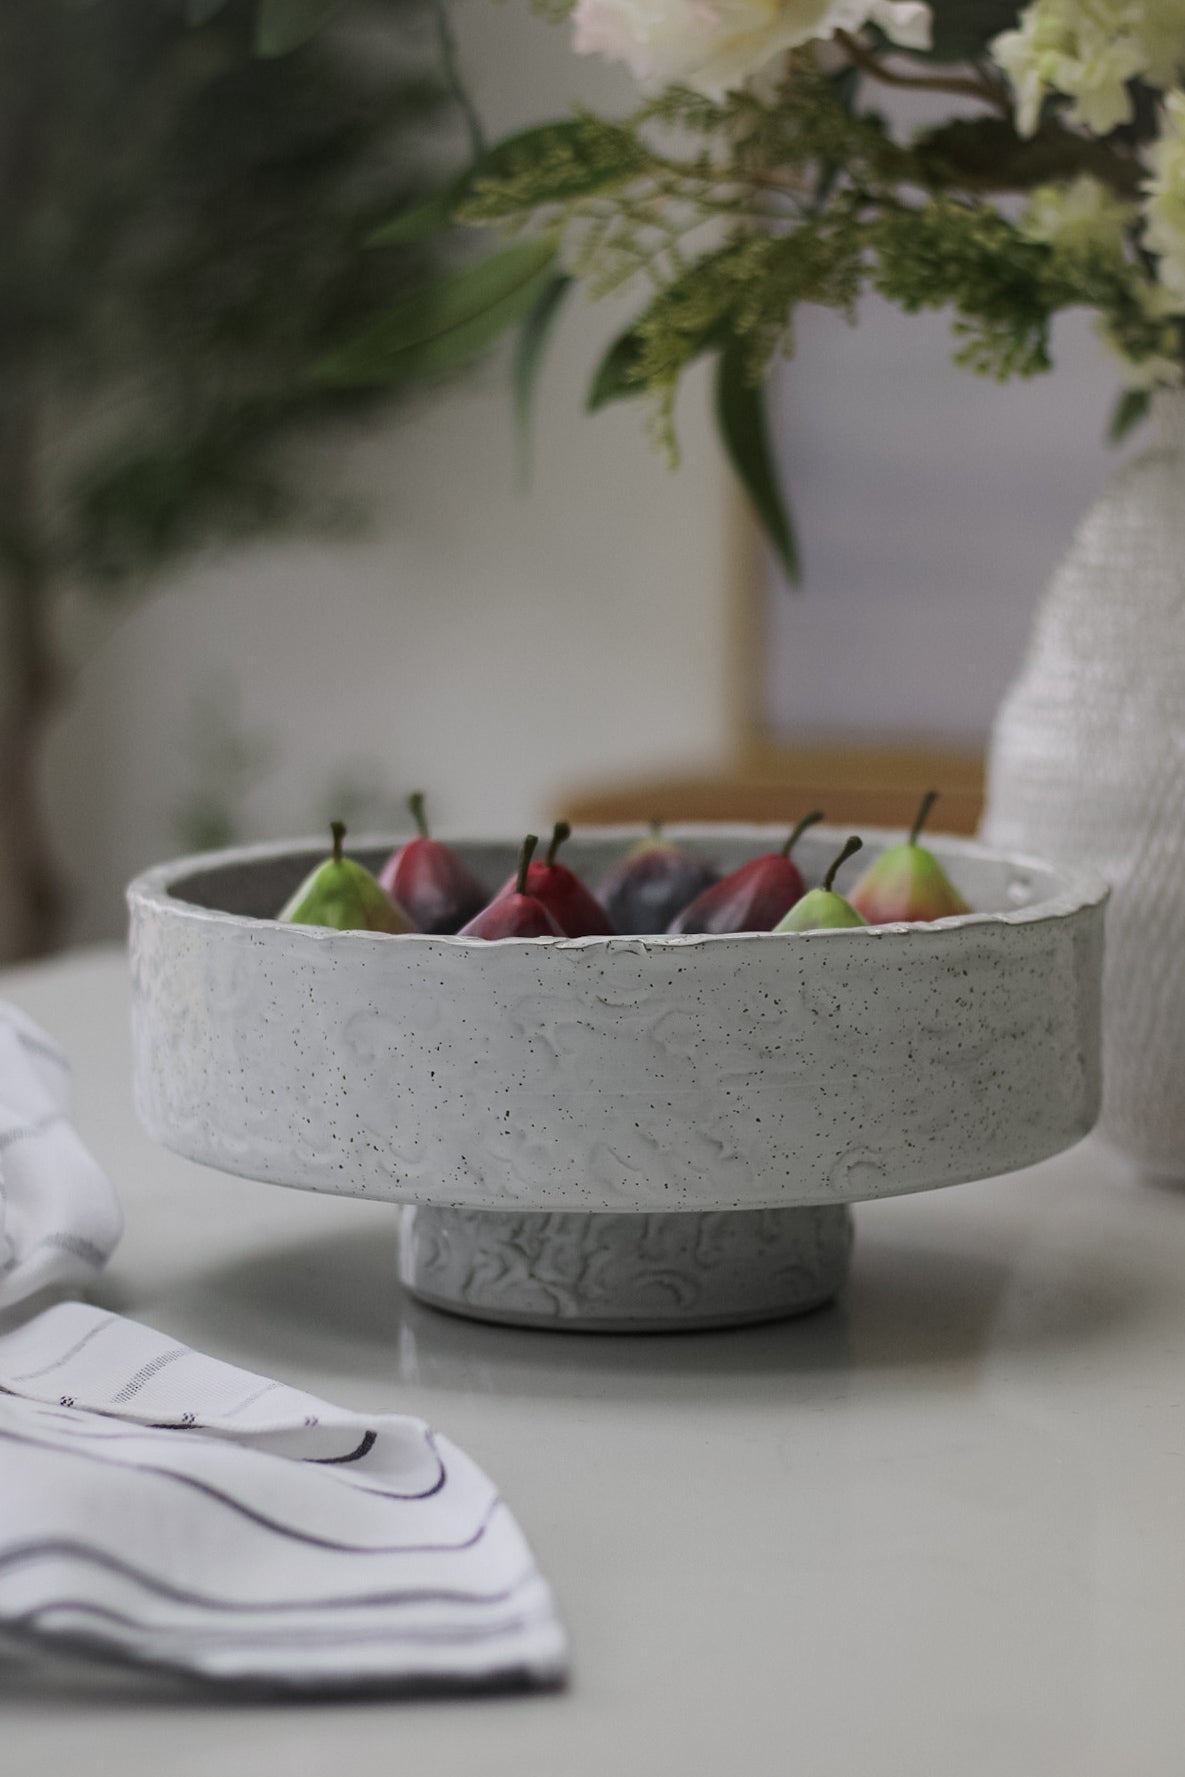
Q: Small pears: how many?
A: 8